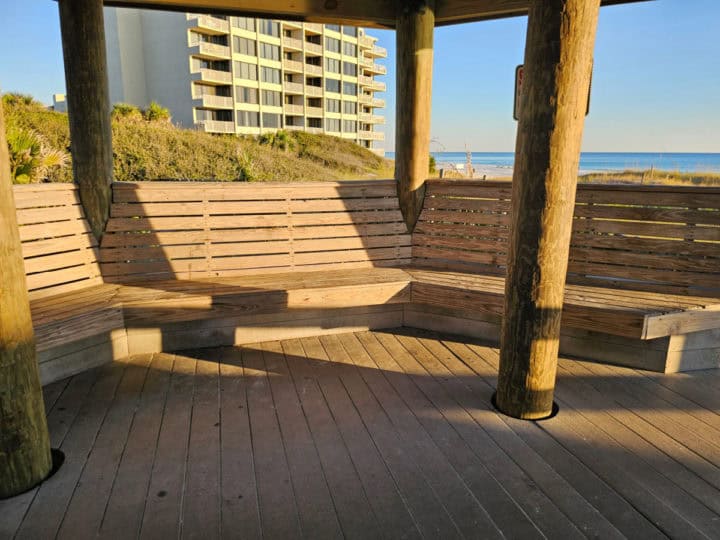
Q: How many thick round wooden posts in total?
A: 4